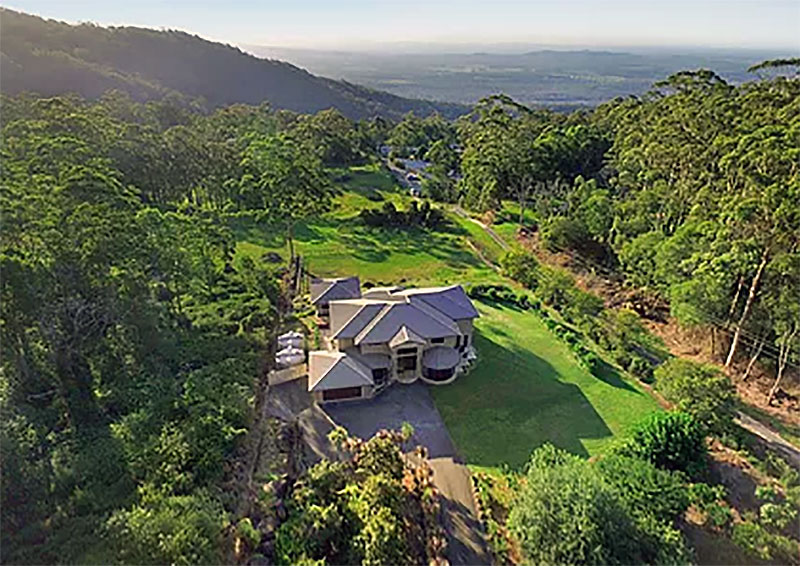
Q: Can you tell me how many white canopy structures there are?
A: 2